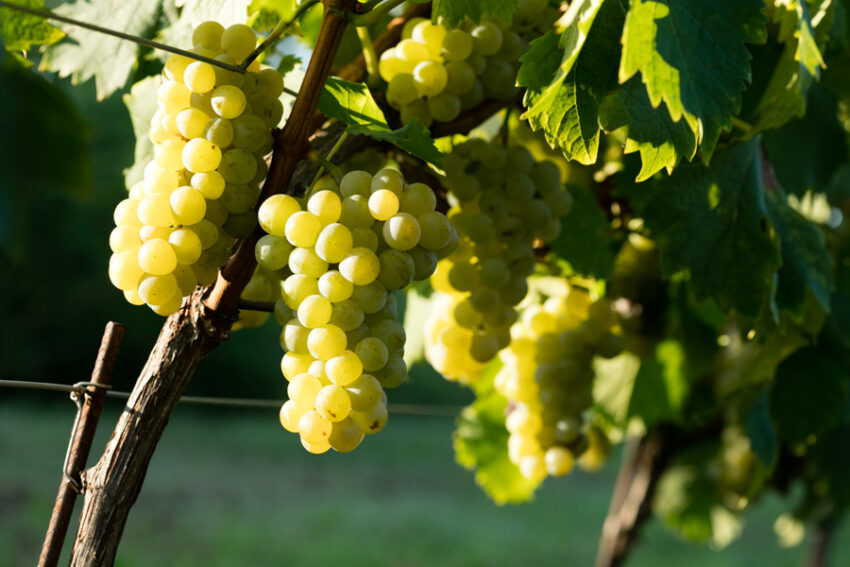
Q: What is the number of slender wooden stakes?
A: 1